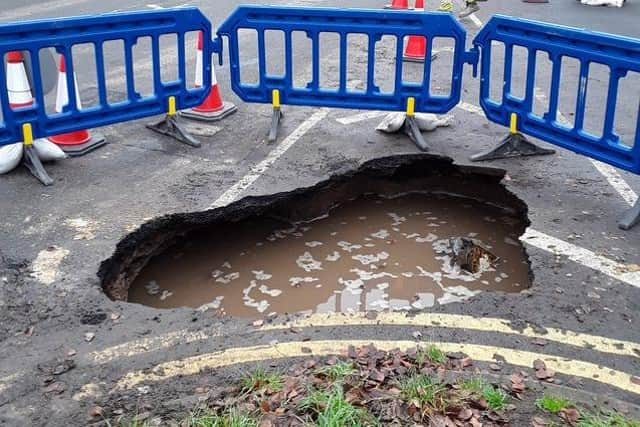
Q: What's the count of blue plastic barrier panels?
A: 3